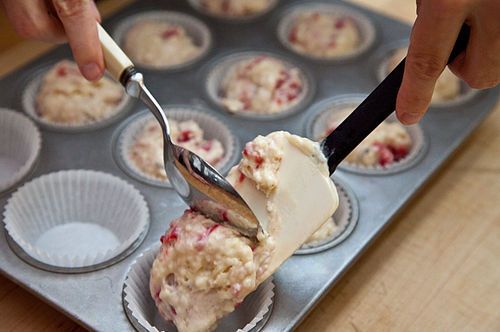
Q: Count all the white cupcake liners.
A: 12